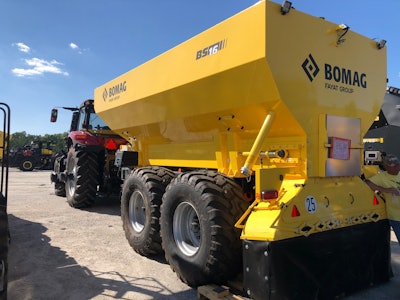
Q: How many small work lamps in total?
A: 2